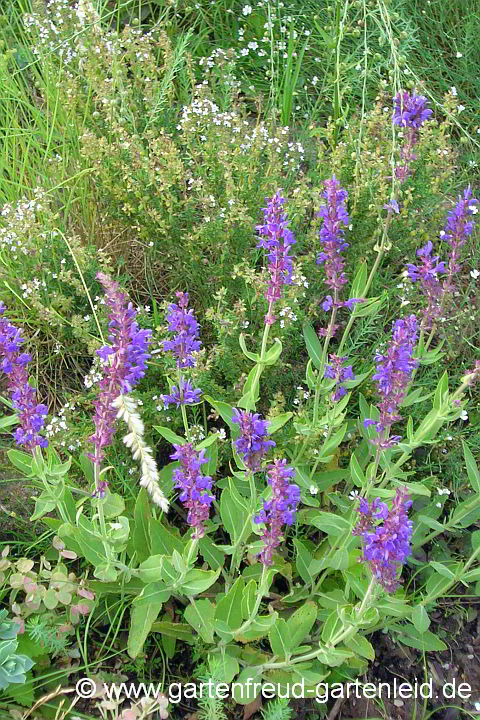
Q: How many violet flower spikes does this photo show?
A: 14